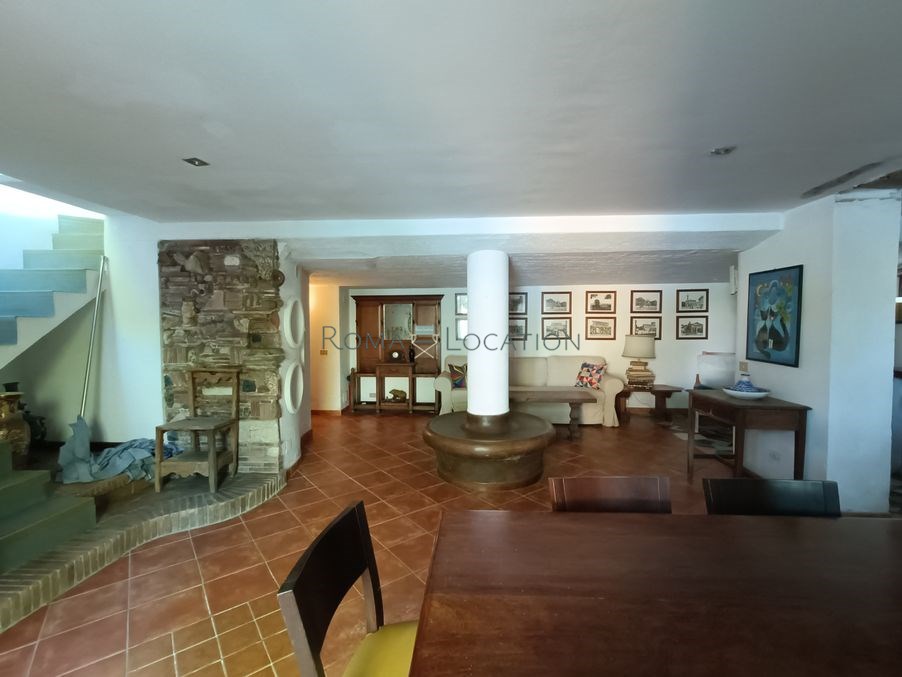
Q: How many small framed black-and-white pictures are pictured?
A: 12